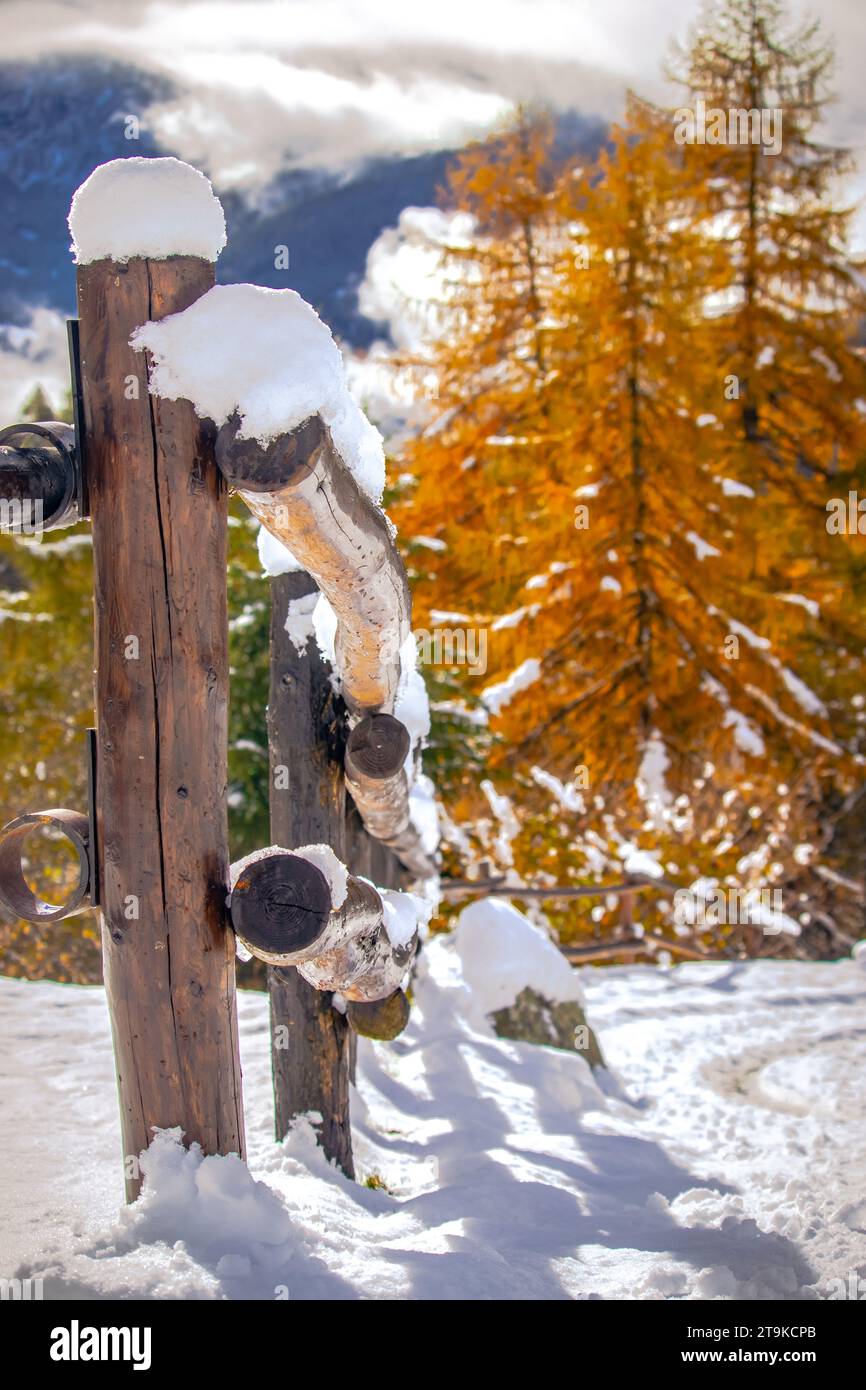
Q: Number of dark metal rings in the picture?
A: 2